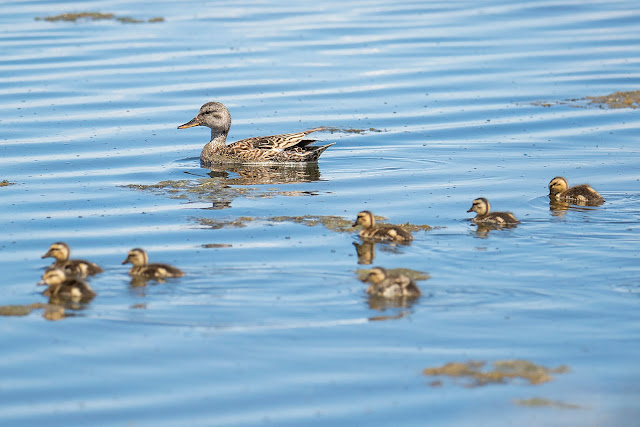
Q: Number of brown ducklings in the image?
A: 7